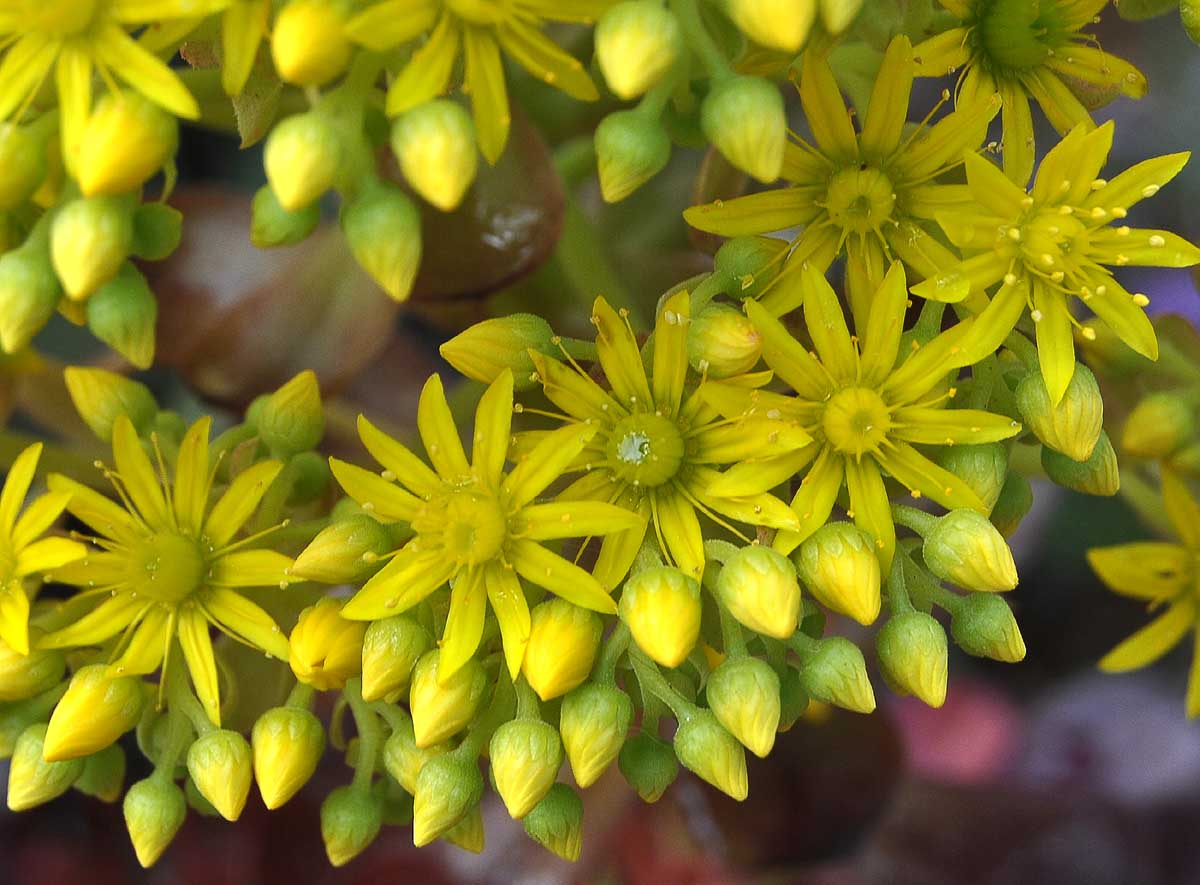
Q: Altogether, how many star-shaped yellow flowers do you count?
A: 11